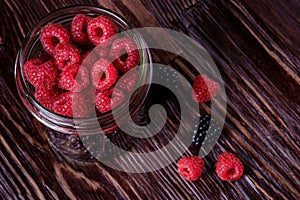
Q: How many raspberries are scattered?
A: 3